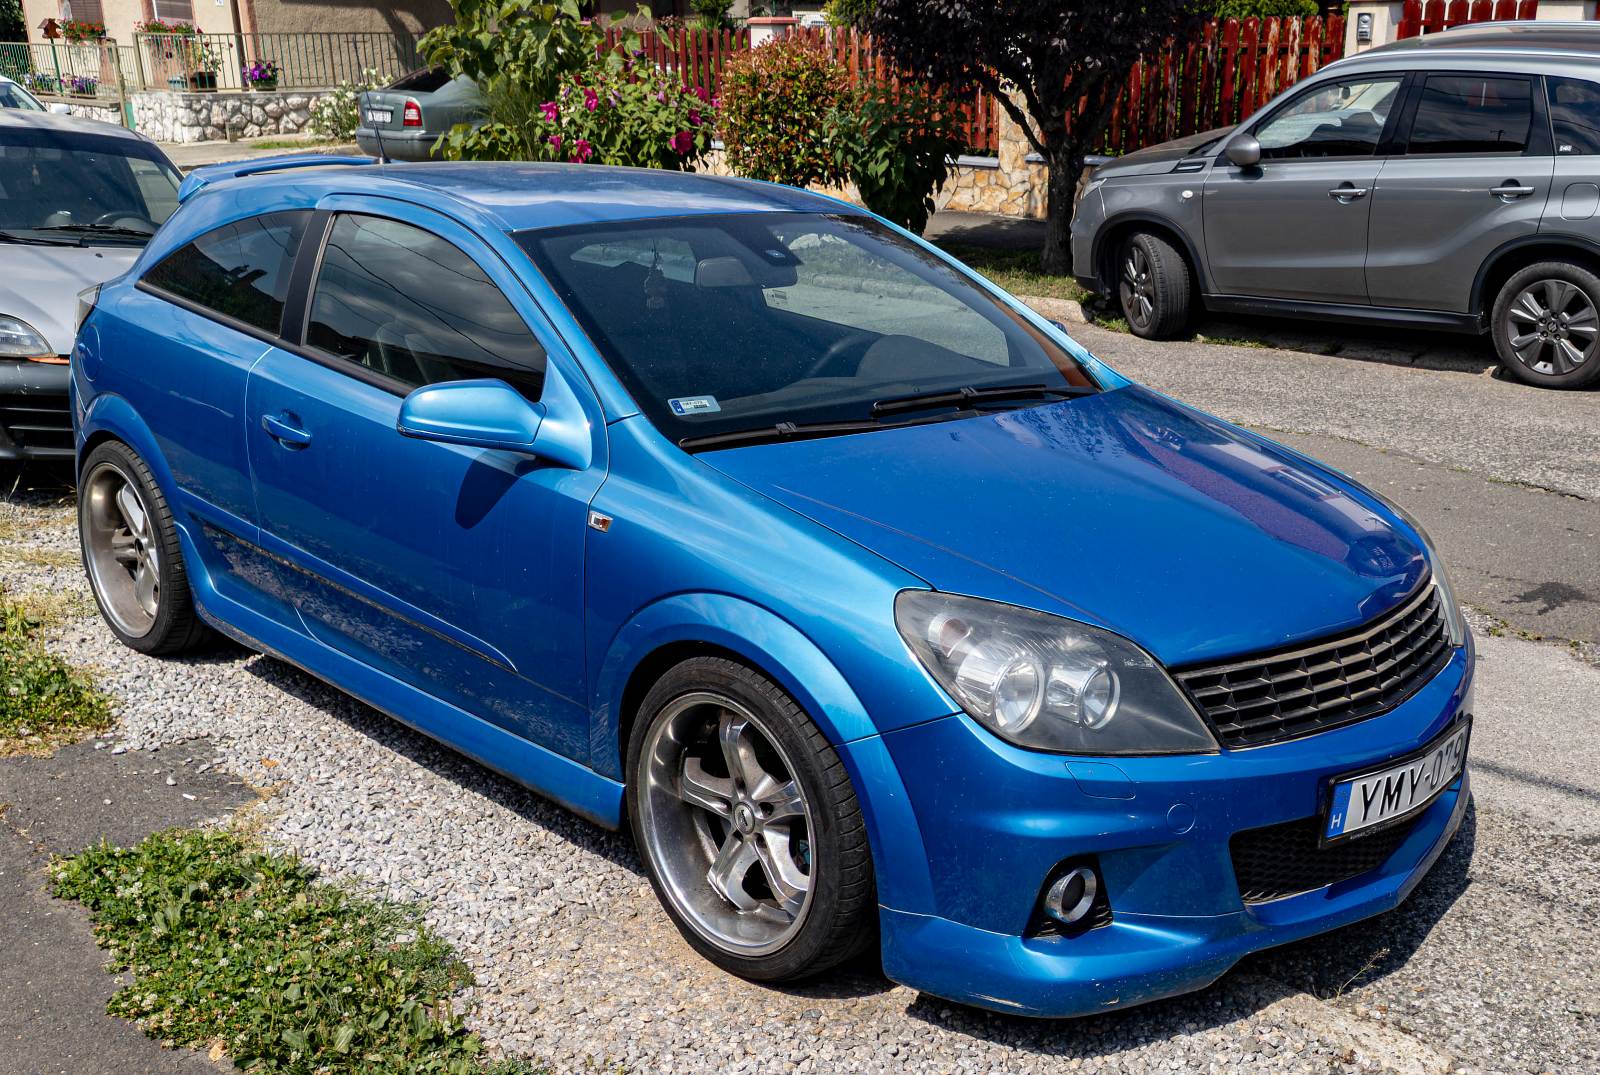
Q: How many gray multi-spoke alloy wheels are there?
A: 2